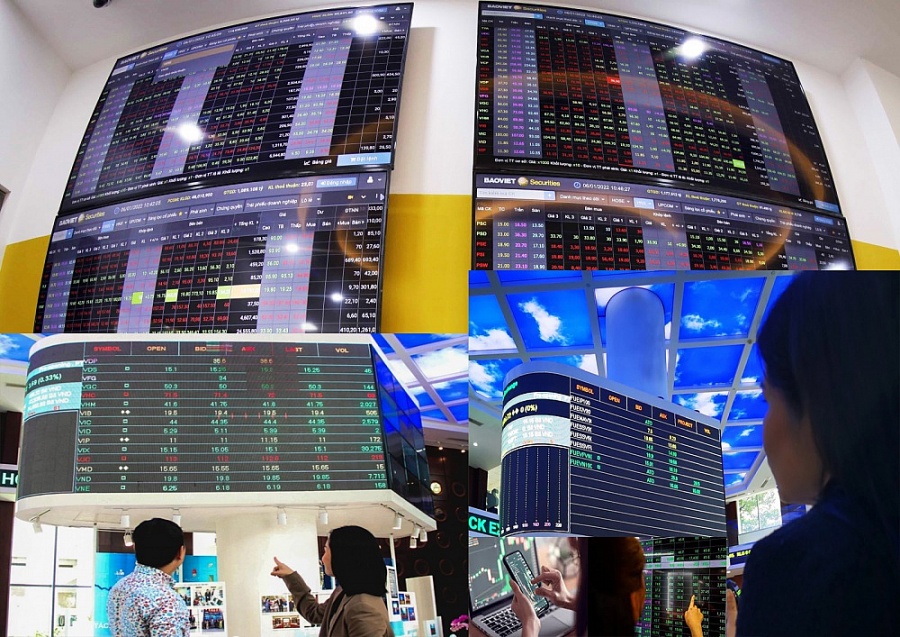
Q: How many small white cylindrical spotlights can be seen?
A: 10